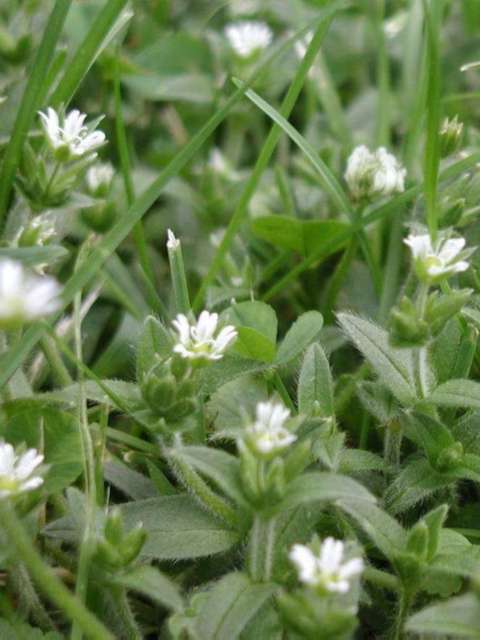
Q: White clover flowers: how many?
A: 1